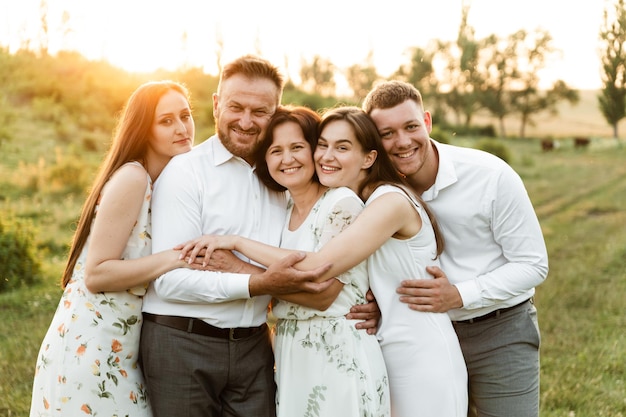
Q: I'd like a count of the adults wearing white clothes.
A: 5